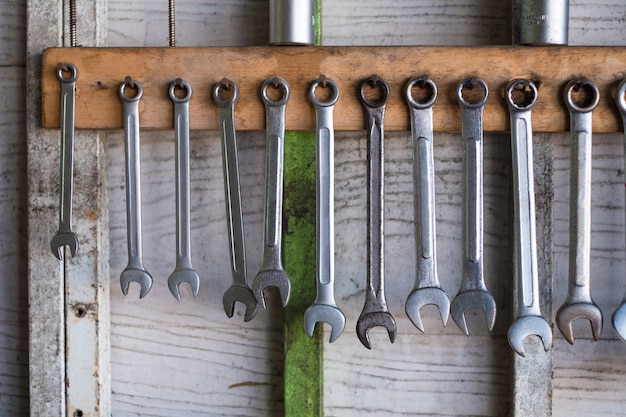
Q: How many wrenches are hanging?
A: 12